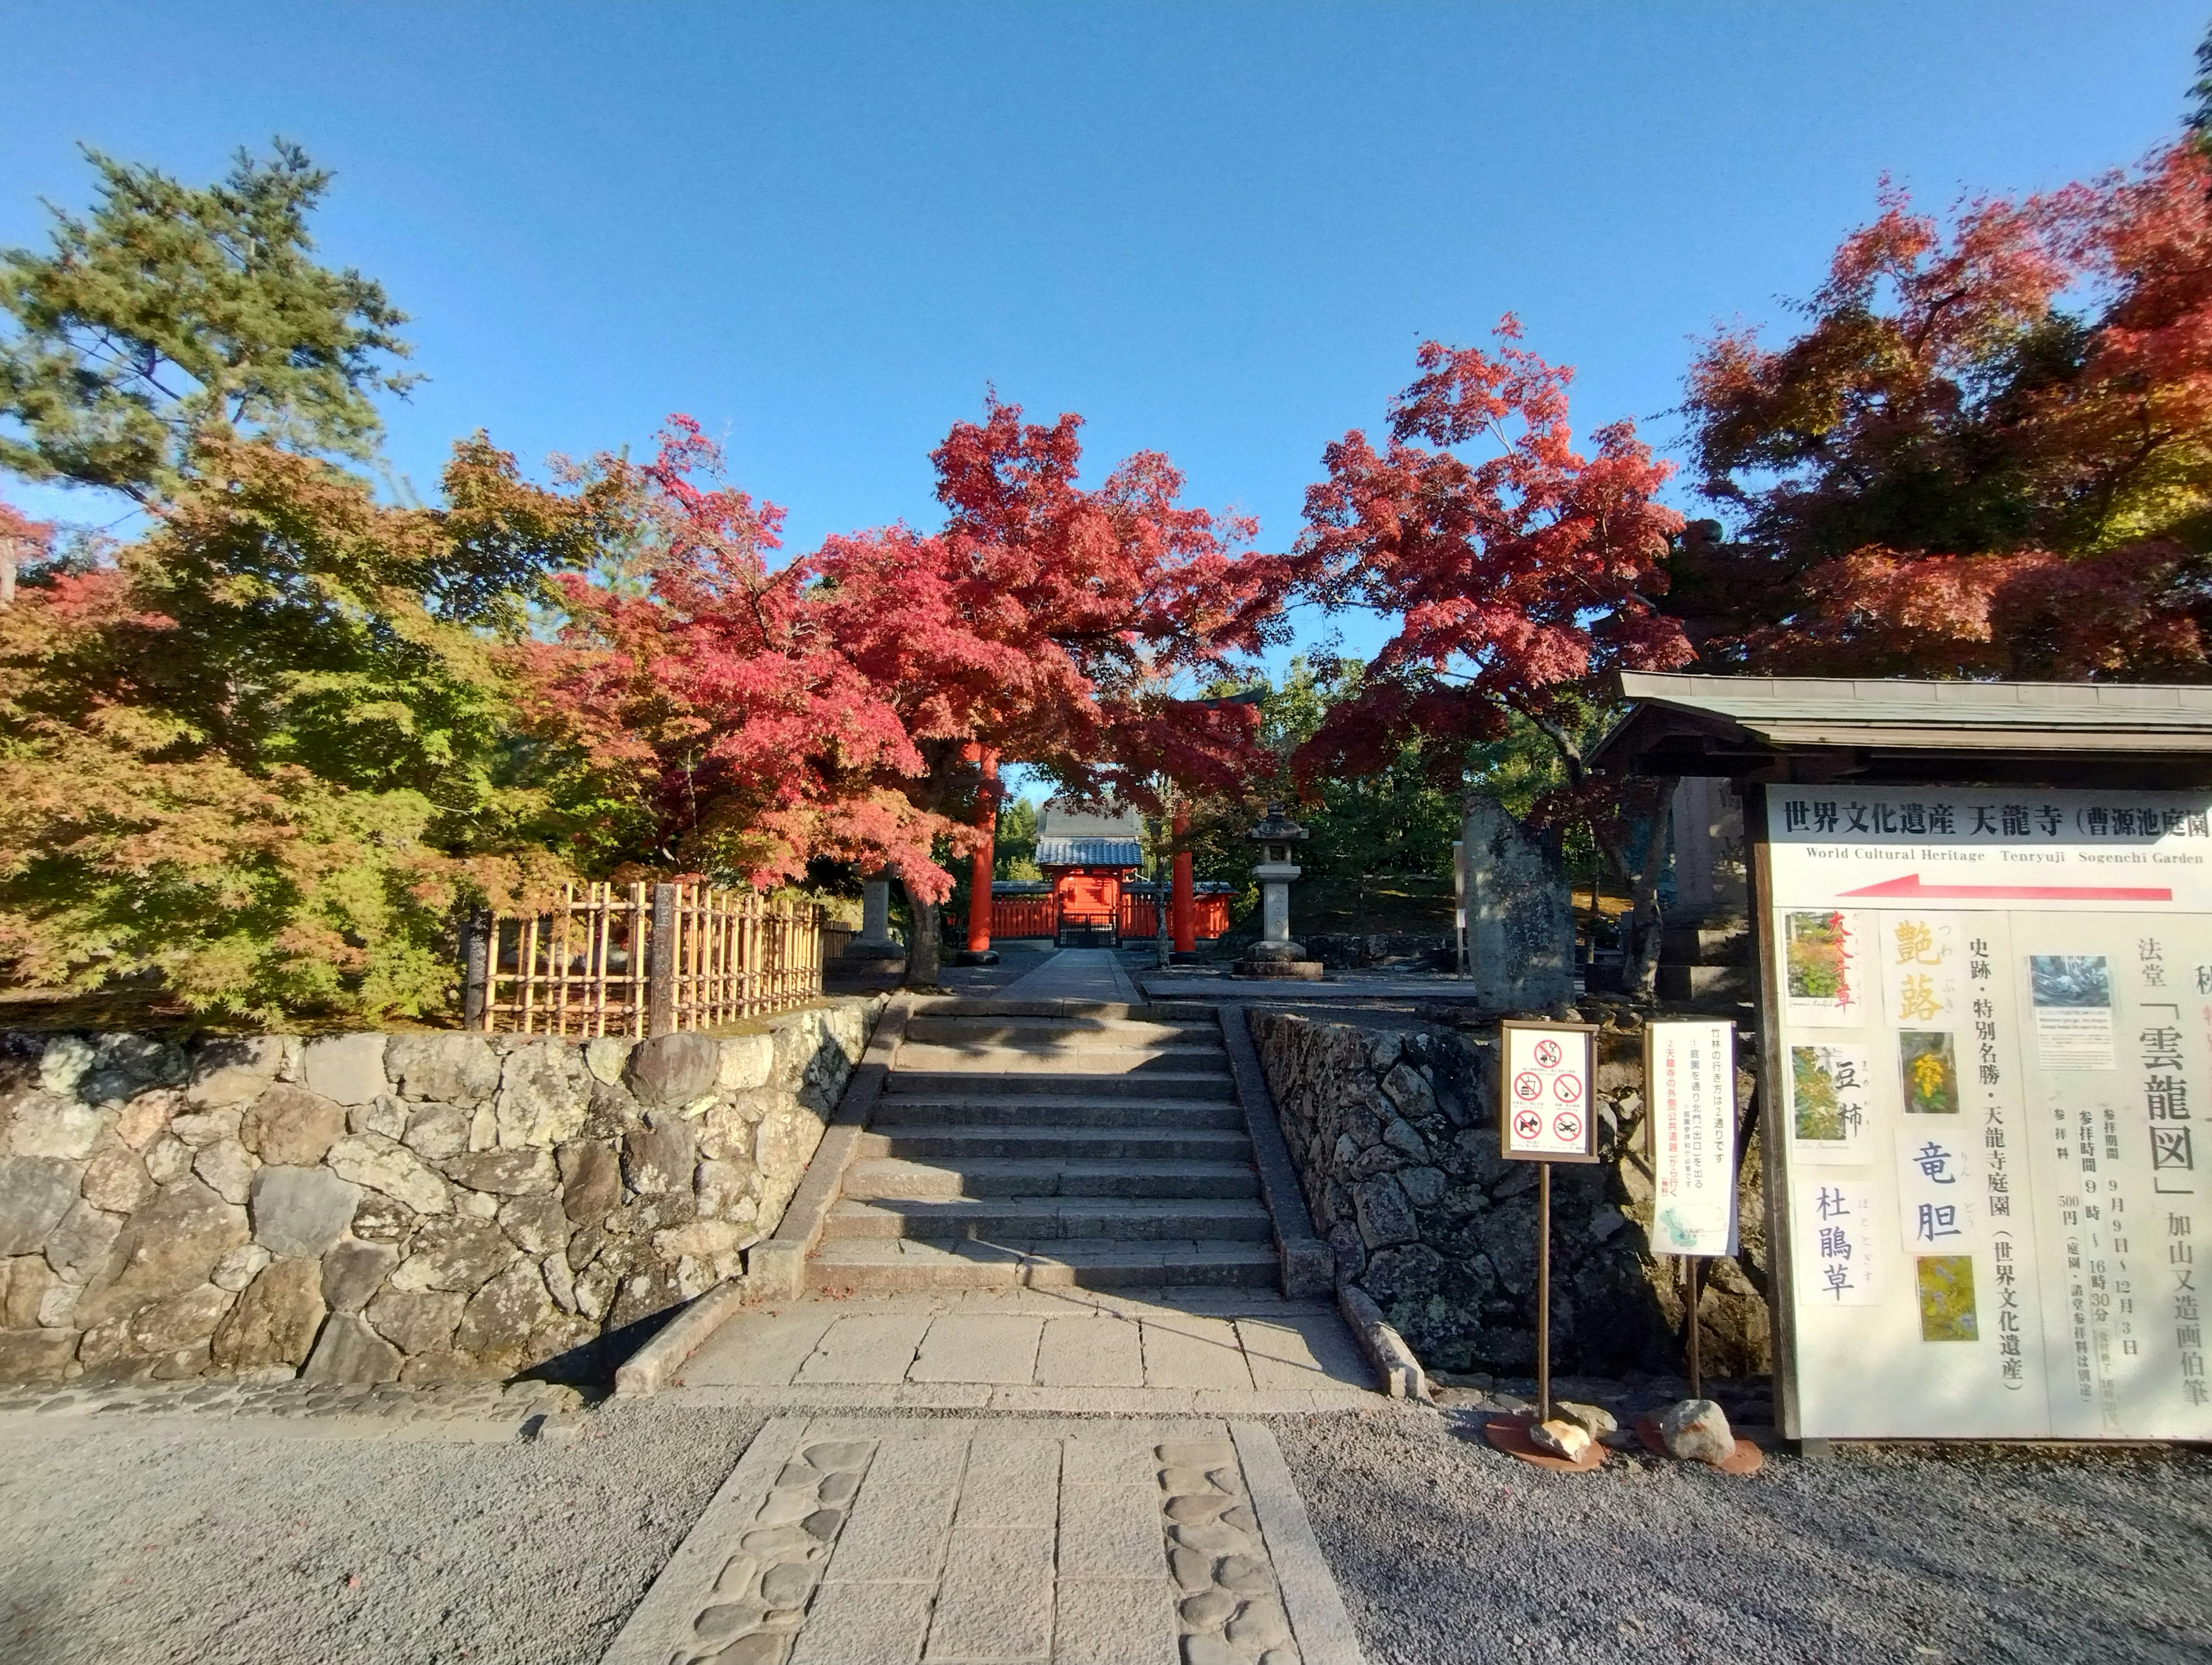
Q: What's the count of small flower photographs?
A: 4